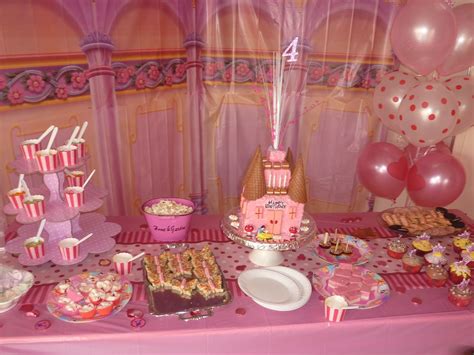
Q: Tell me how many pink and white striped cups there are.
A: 12